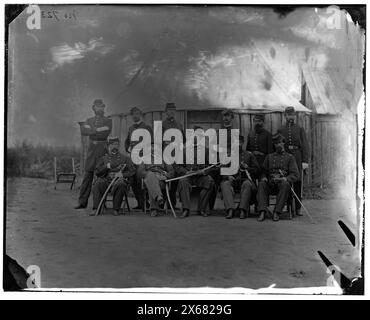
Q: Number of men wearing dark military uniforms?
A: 11